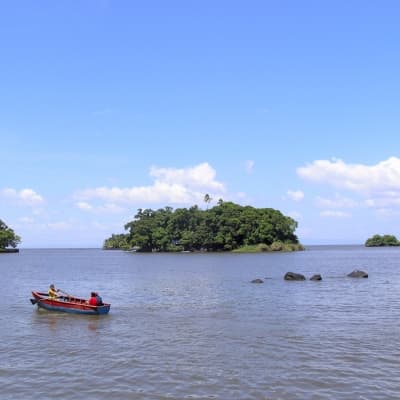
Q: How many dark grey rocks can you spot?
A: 4